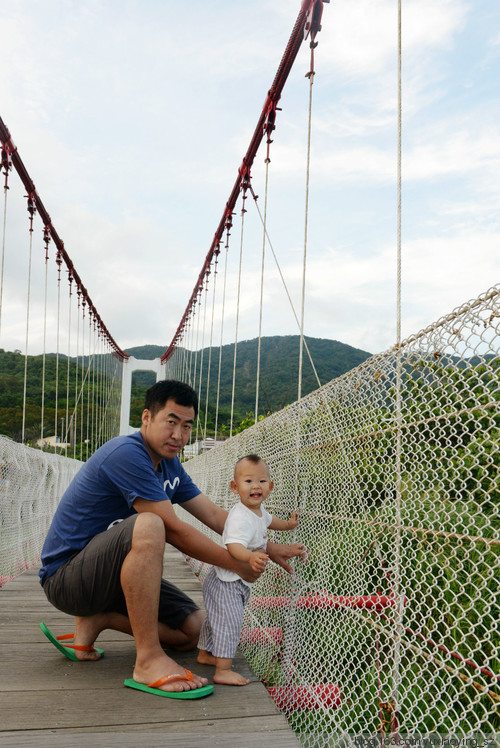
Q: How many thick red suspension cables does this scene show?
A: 2